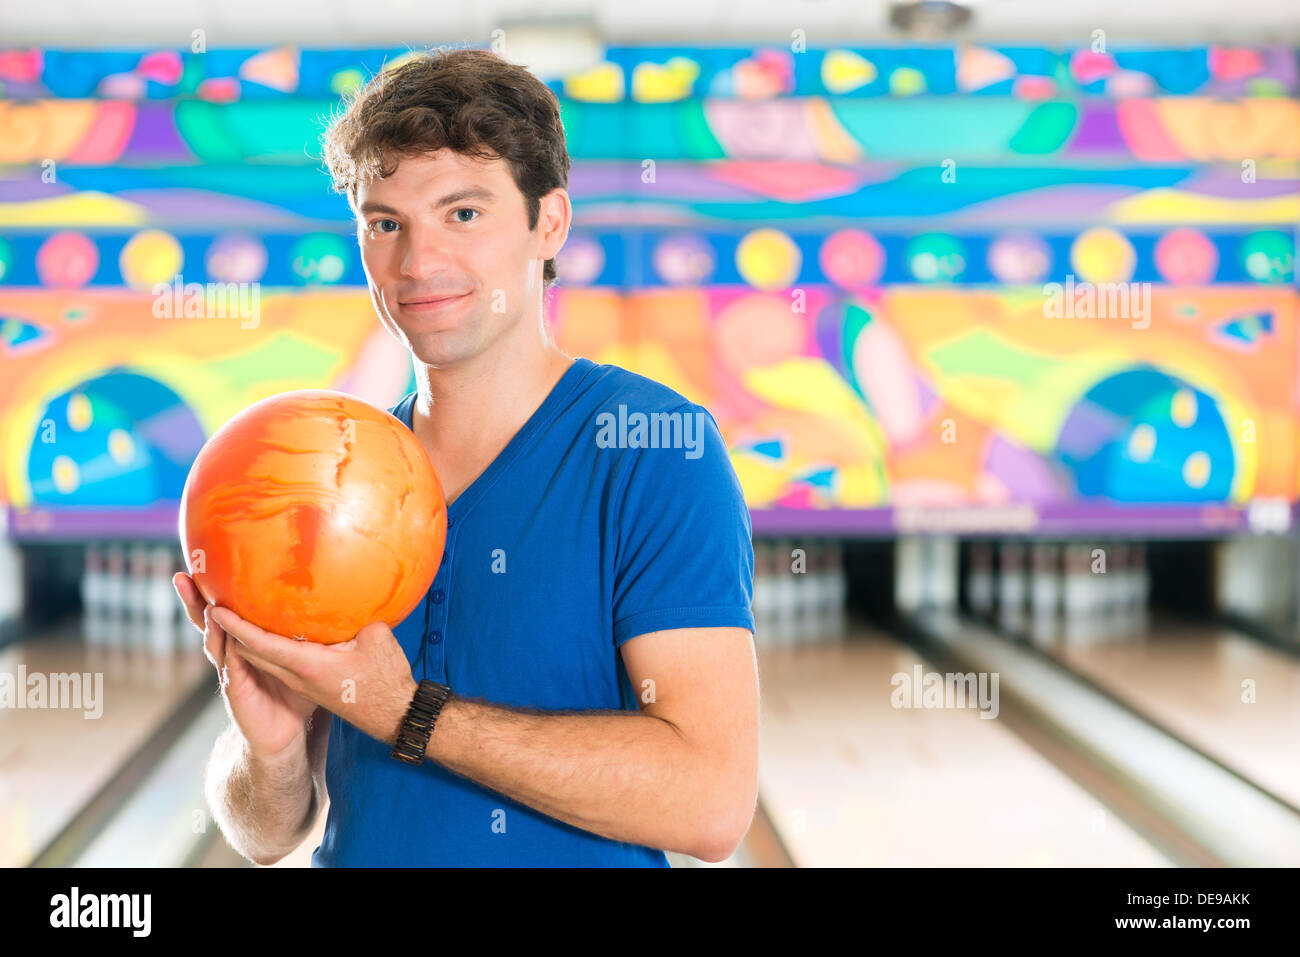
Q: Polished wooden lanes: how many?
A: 3